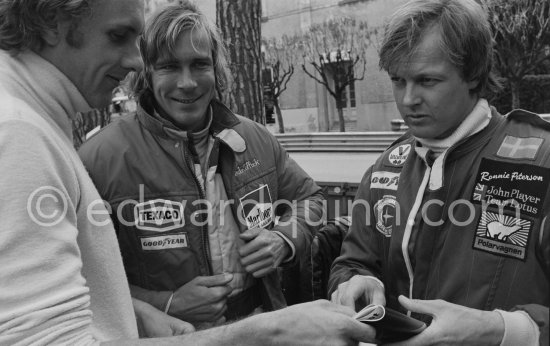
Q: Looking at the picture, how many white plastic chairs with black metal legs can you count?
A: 0